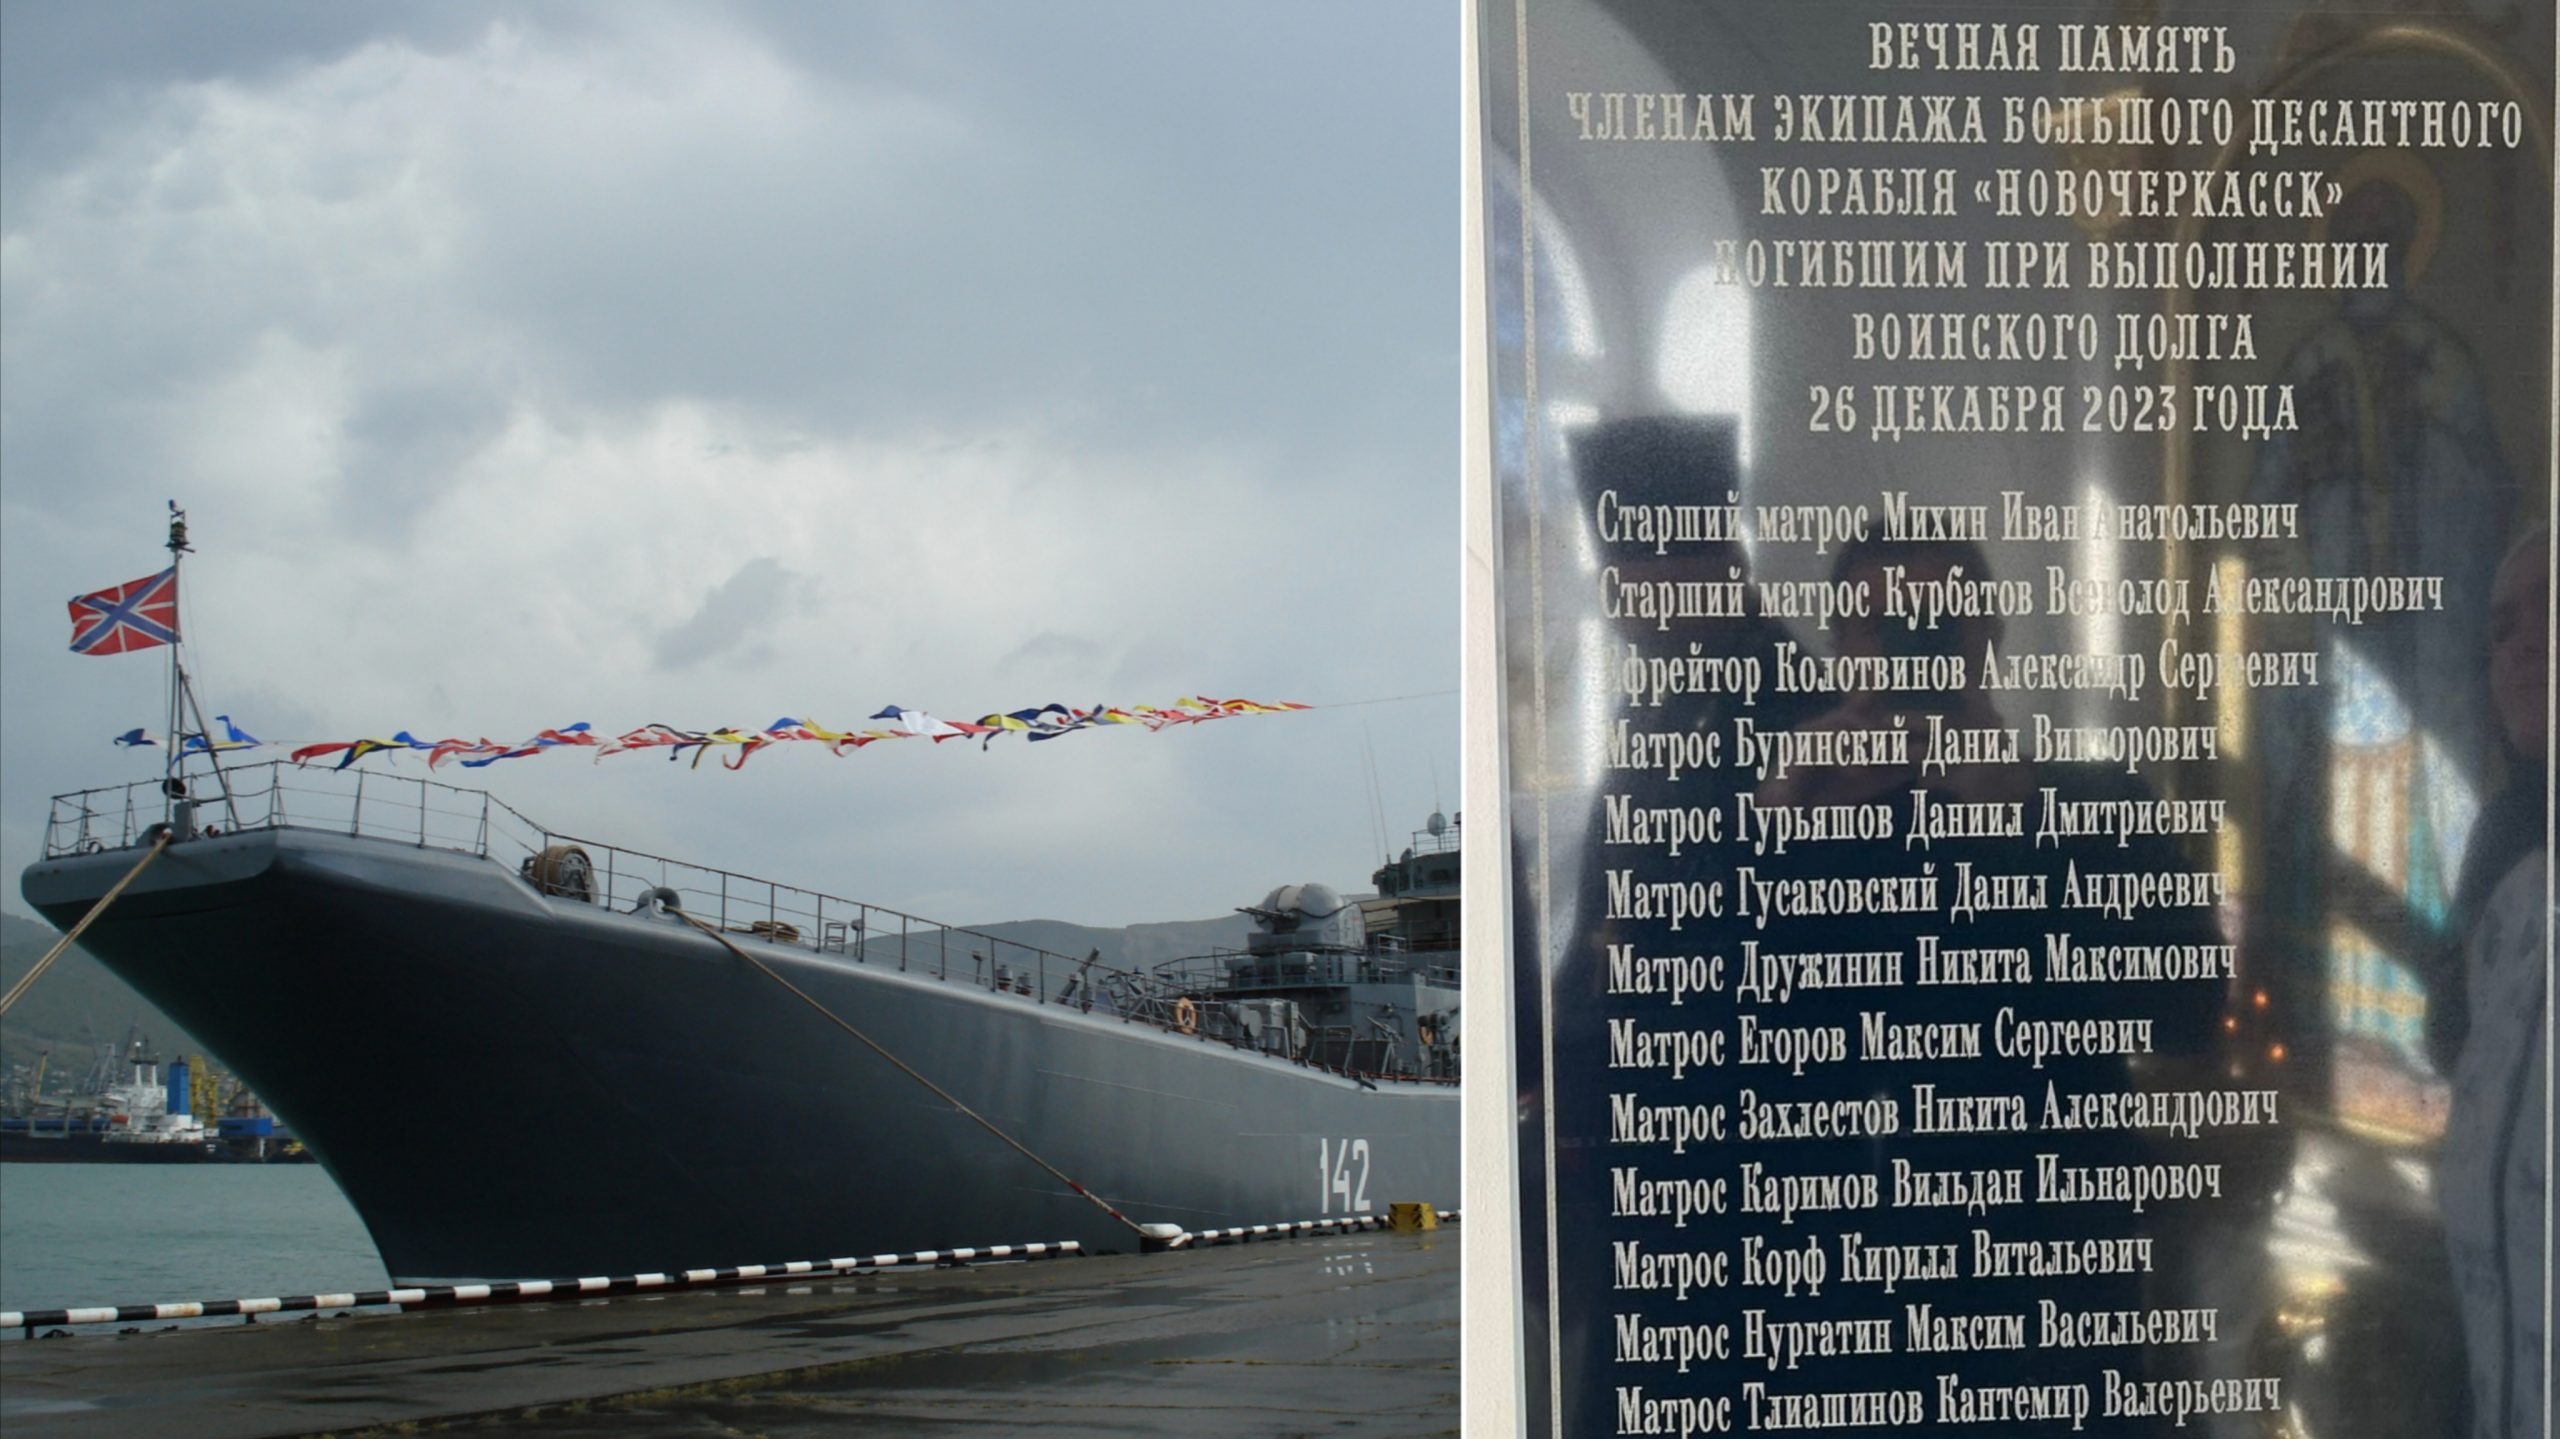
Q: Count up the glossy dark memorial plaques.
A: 1